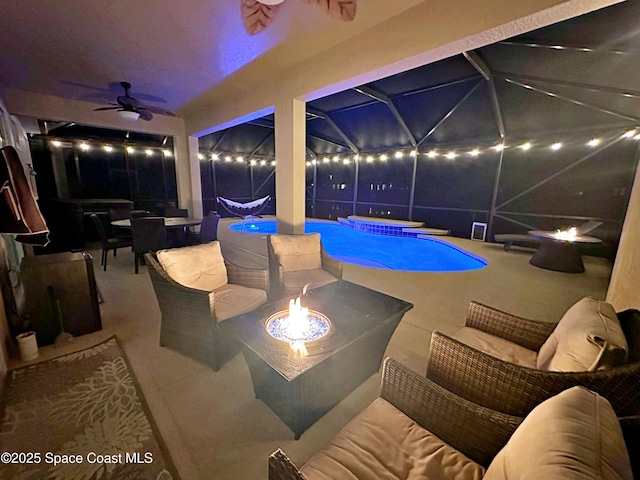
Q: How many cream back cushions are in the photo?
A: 4